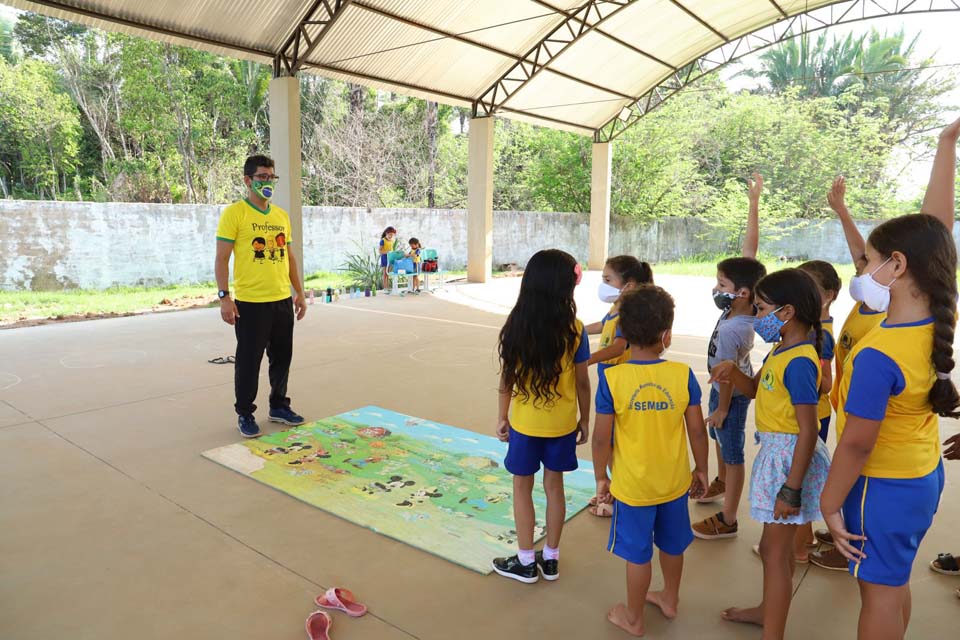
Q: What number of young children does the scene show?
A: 10